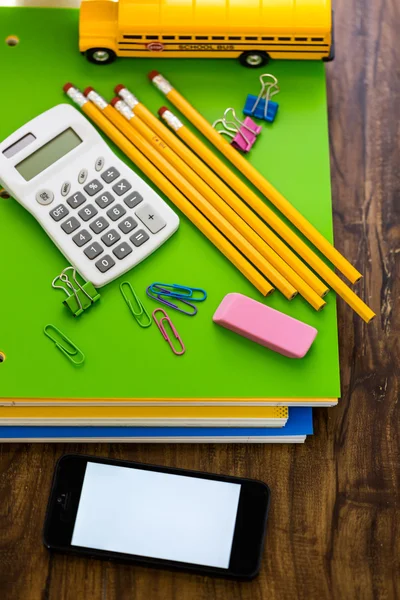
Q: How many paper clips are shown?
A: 5